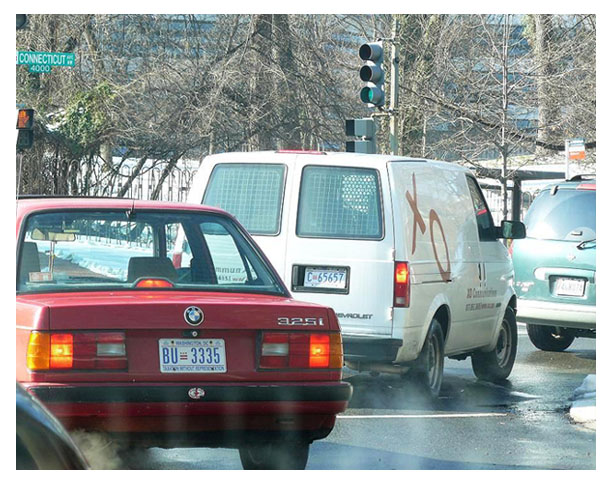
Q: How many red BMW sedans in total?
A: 1